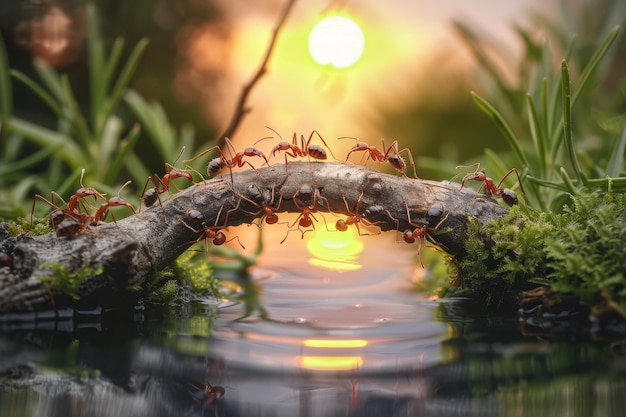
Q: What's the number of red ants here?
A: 12